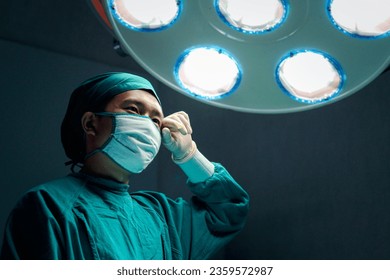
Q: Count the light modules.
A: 5